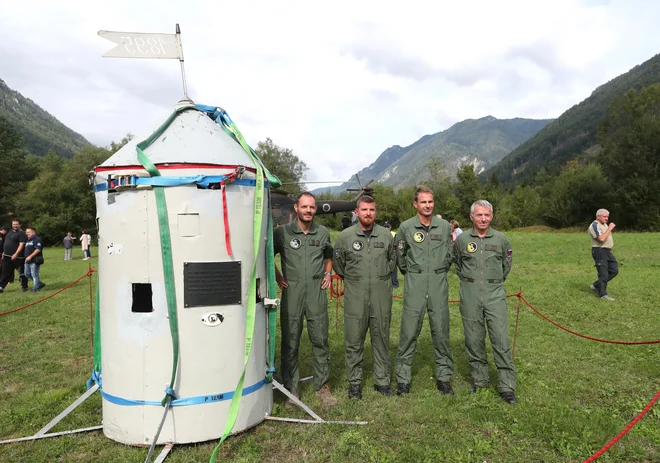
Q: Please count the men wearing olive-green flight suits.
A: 4